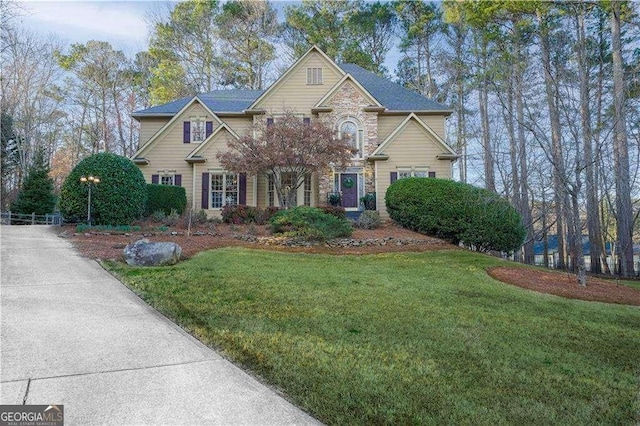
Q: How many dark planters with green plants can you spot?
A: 2